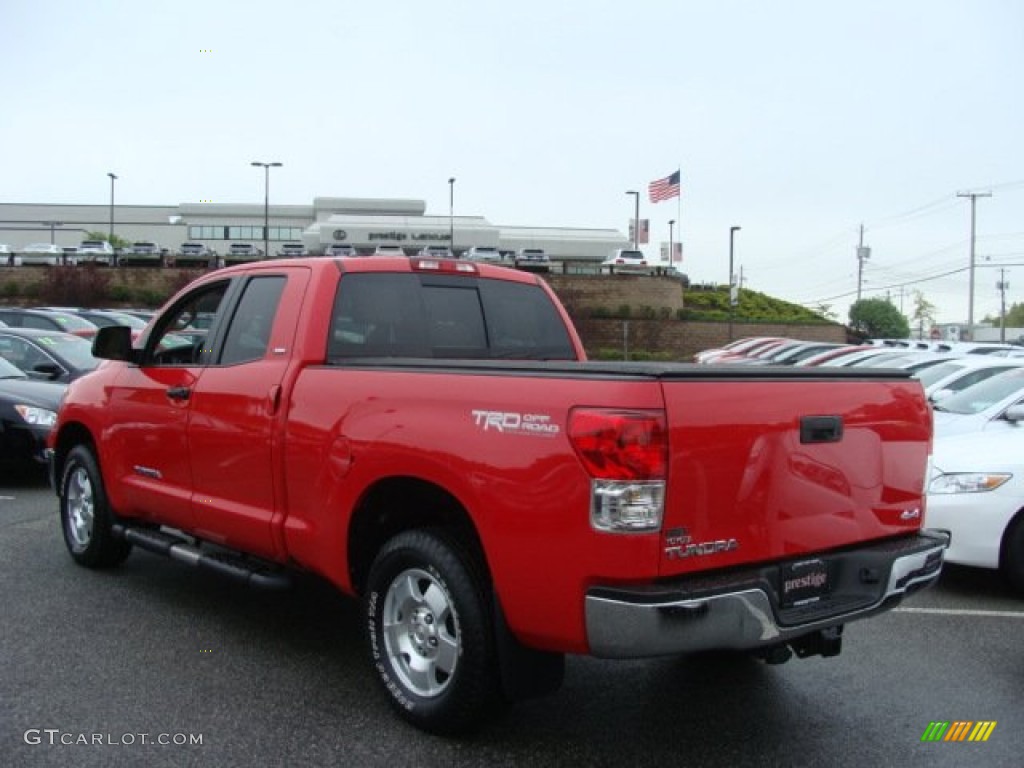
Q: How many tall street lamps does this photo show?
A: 6